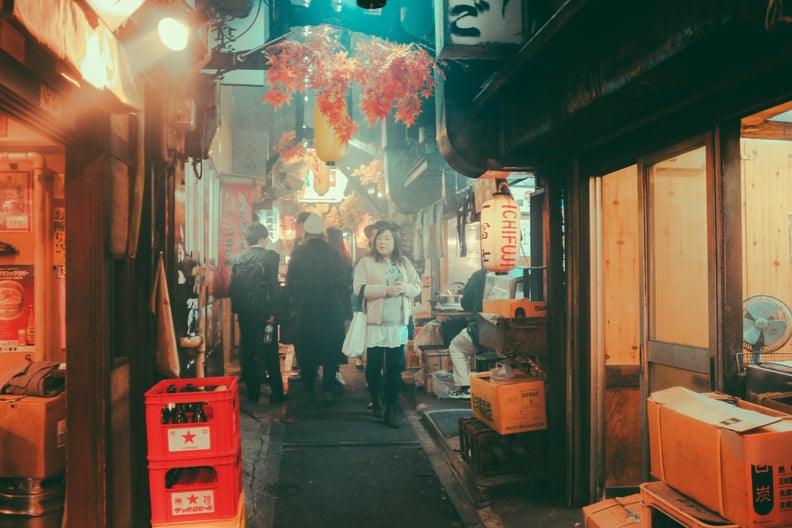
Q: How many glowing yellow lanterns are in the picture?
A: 2